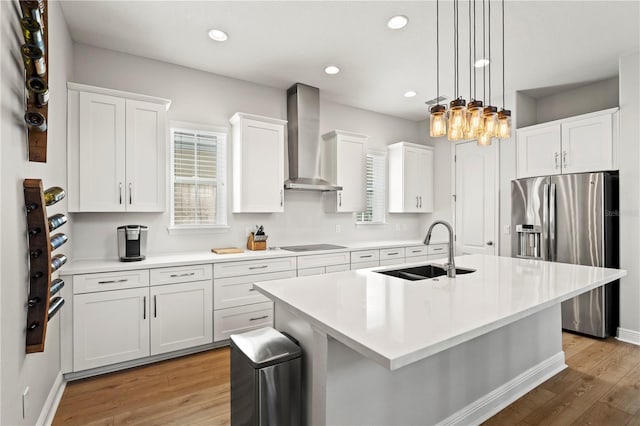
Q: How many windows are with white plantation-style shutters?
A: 2